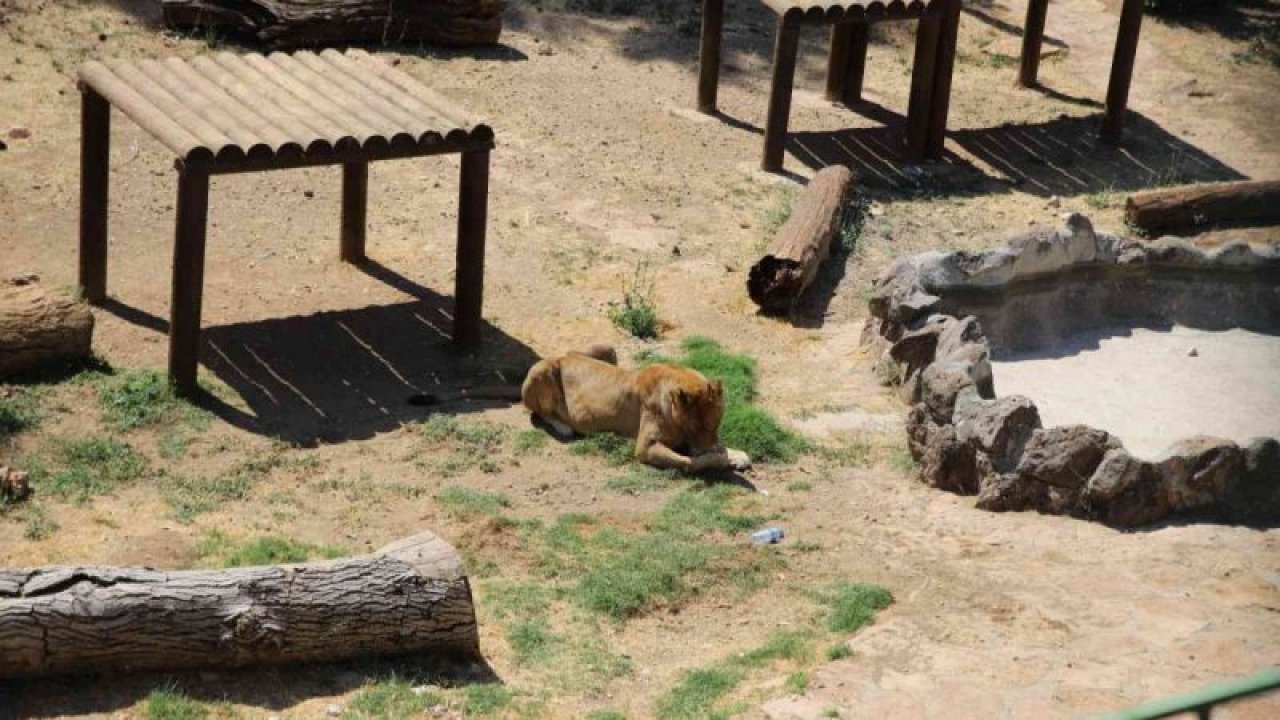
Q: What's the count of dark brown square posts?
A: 12